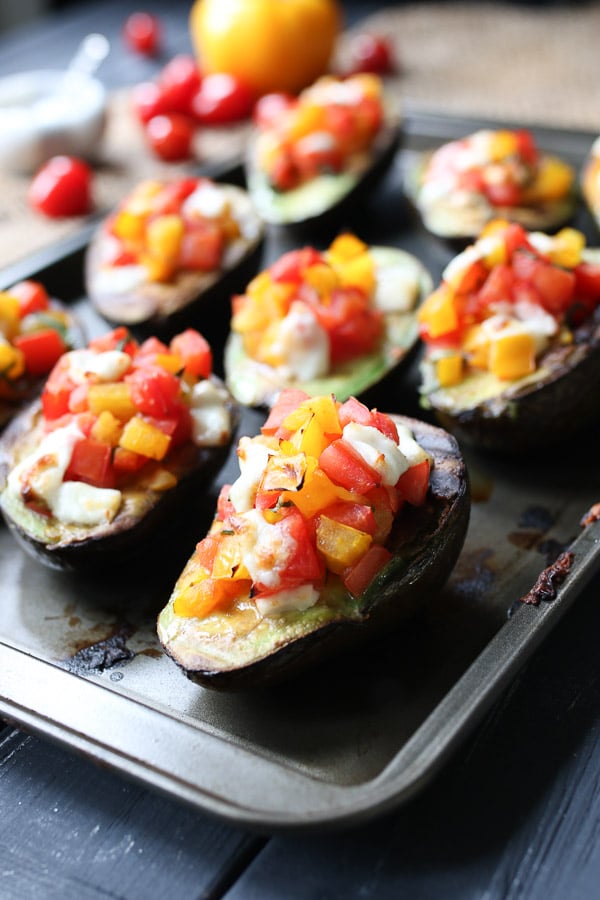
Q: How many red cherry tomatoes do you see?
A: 8